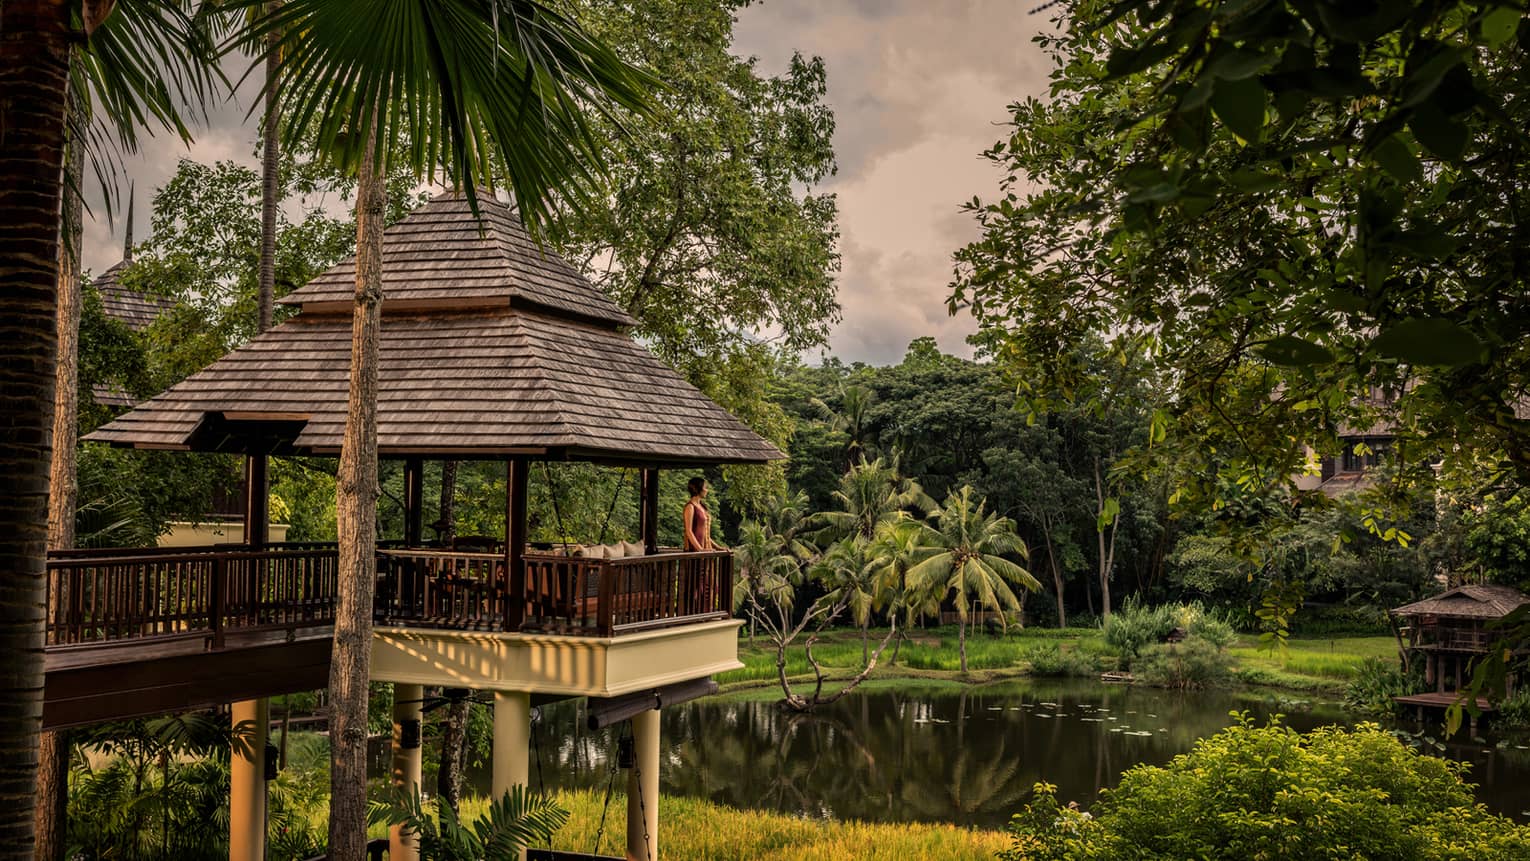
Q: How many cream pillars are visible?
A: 4